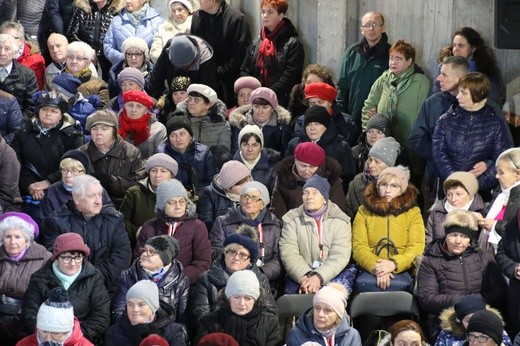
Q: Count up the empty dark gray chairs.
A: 2